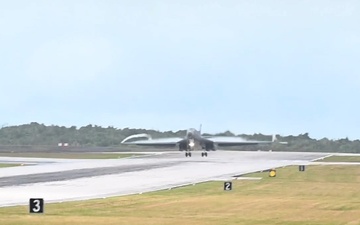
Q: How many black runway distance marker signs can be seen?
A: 3